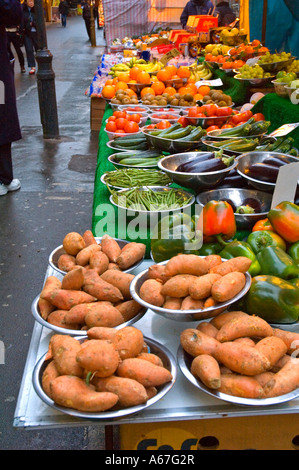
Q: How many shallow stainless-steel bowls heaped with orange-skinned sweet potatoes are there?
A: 5